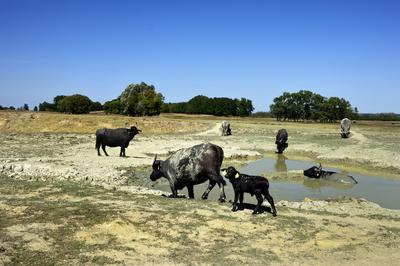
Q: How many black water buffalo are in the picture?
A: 5